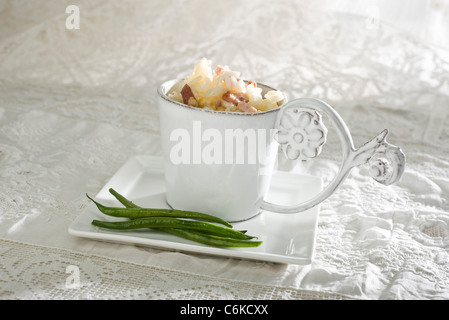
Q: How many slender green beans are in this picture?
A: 4